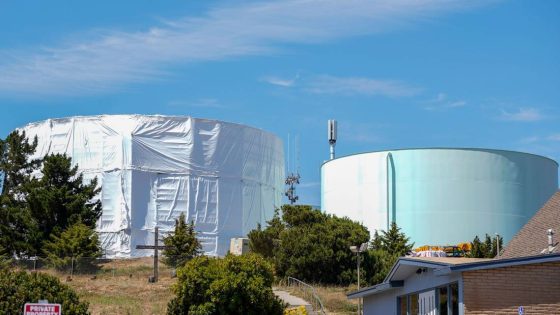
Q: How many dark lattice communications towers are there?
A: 1